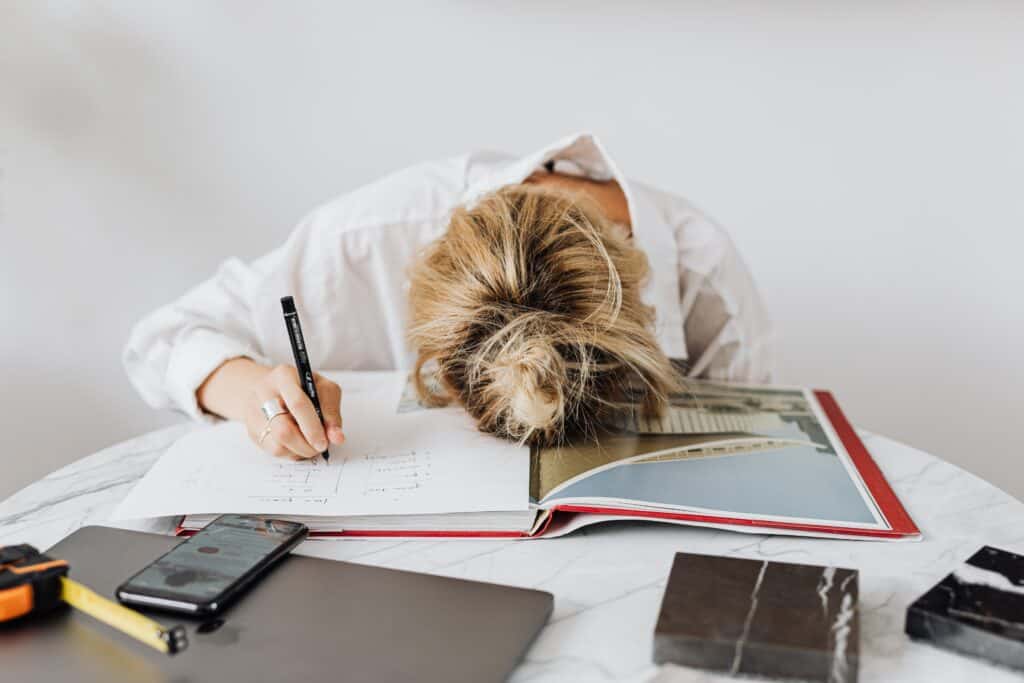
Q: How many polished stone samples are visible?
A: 2